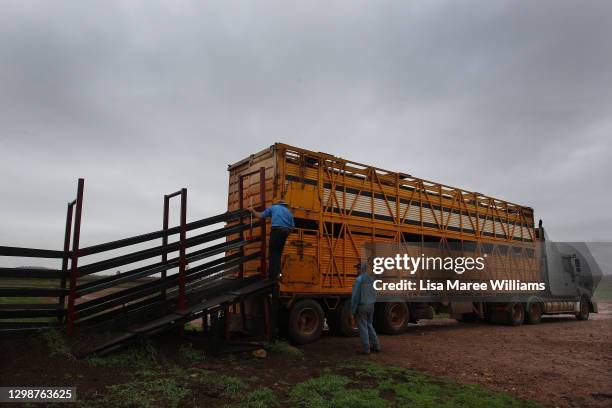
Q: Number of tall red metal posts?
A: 6